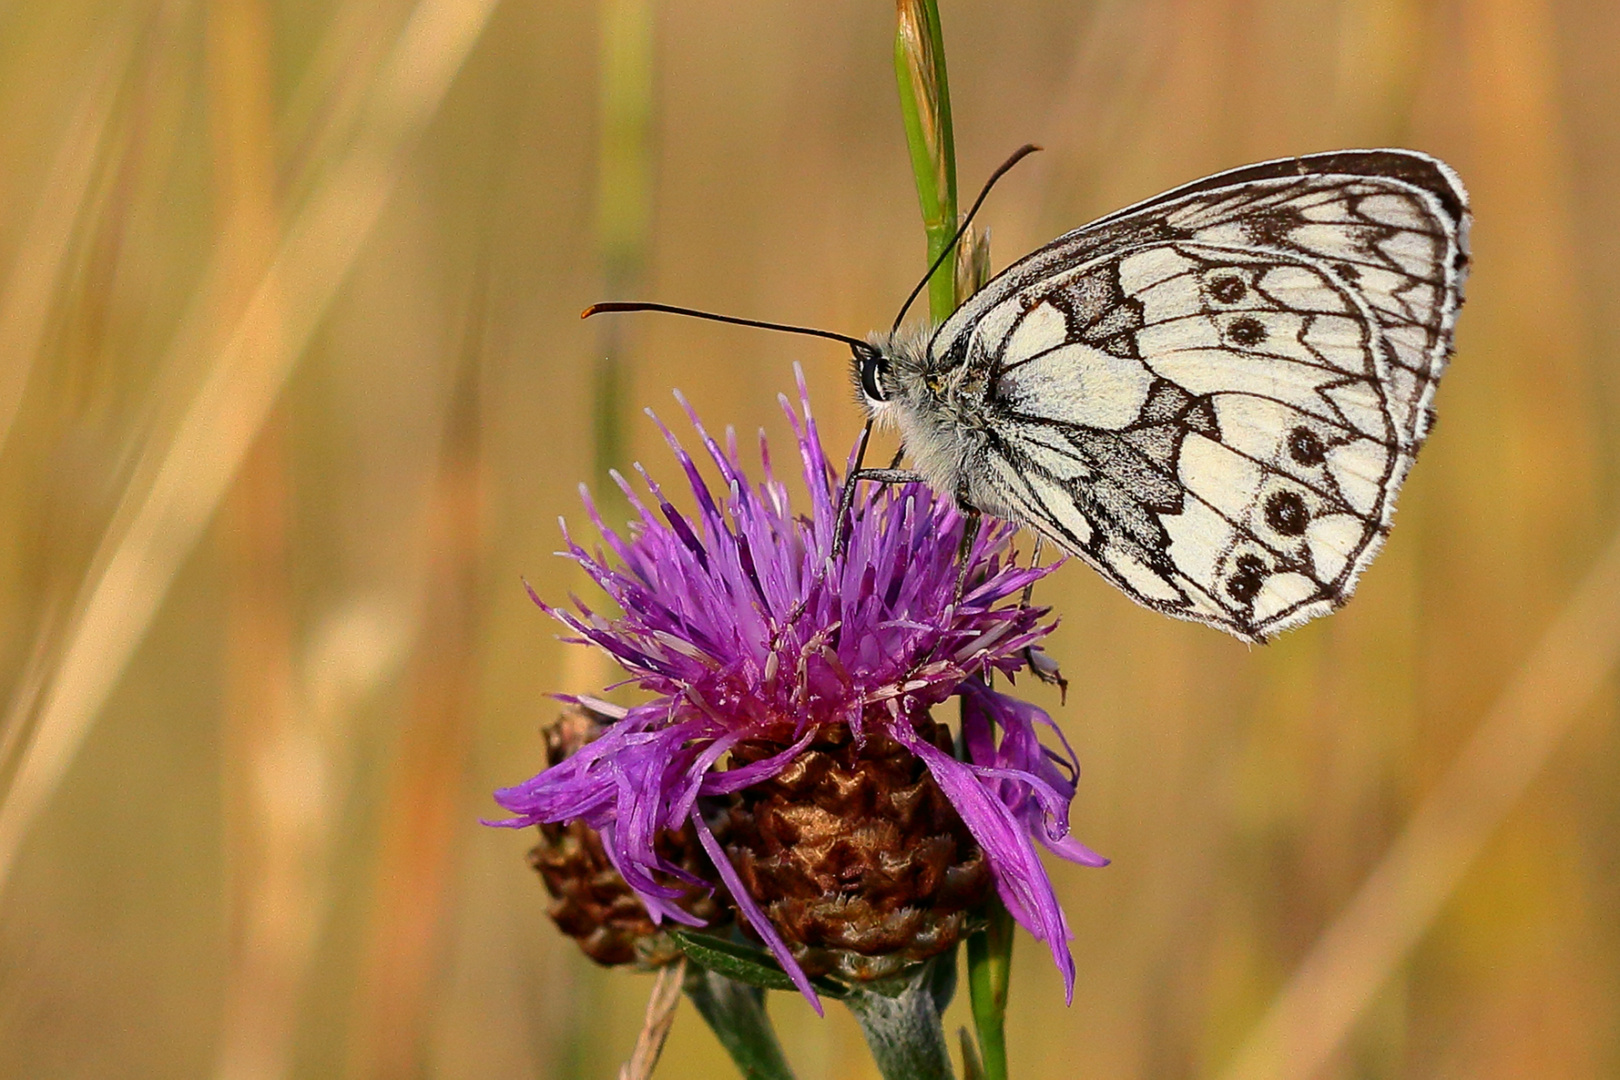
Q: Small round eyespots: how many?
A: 5